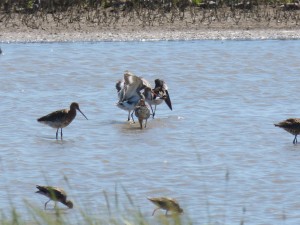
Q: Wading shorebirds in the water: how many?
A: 7